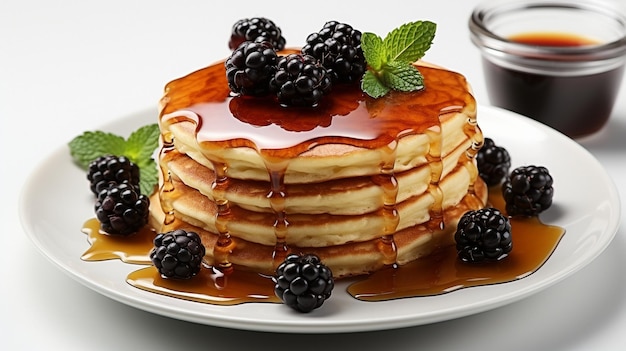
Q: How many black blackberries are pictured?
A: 11